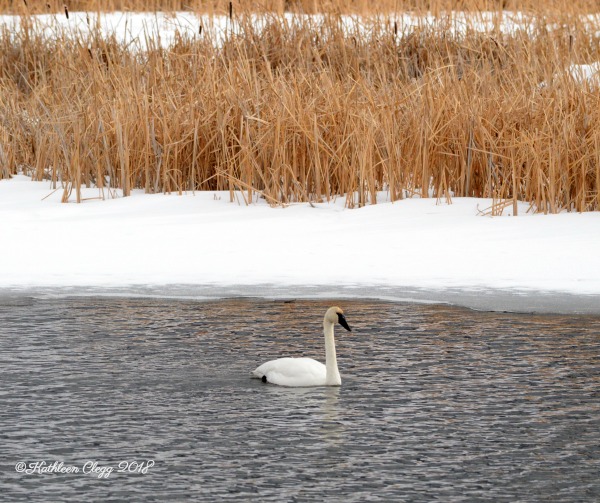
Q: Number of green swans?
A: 0